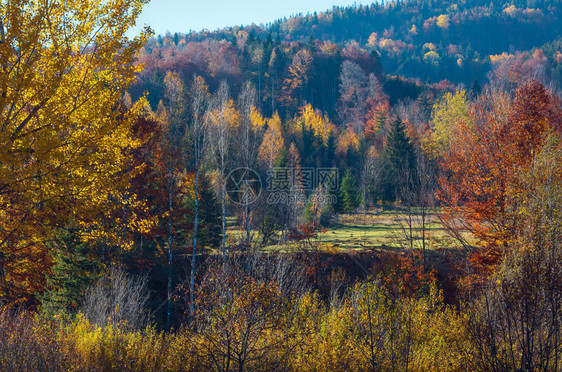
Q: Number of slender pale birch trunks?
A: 4